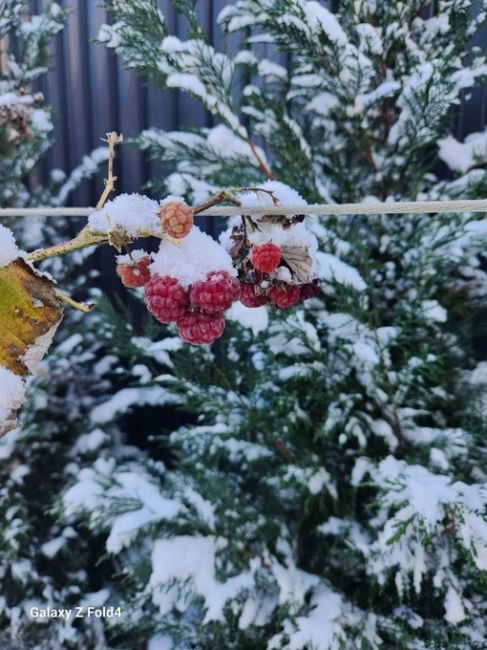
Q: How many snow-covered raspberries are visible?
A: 9